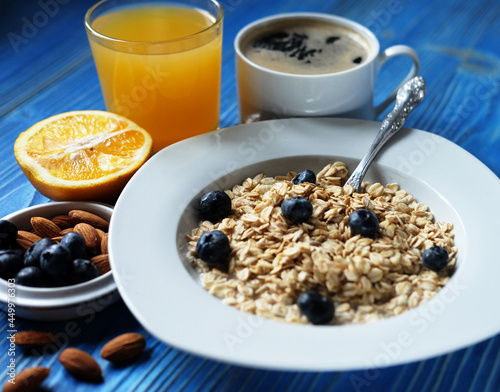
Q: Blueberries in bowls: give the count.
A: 14